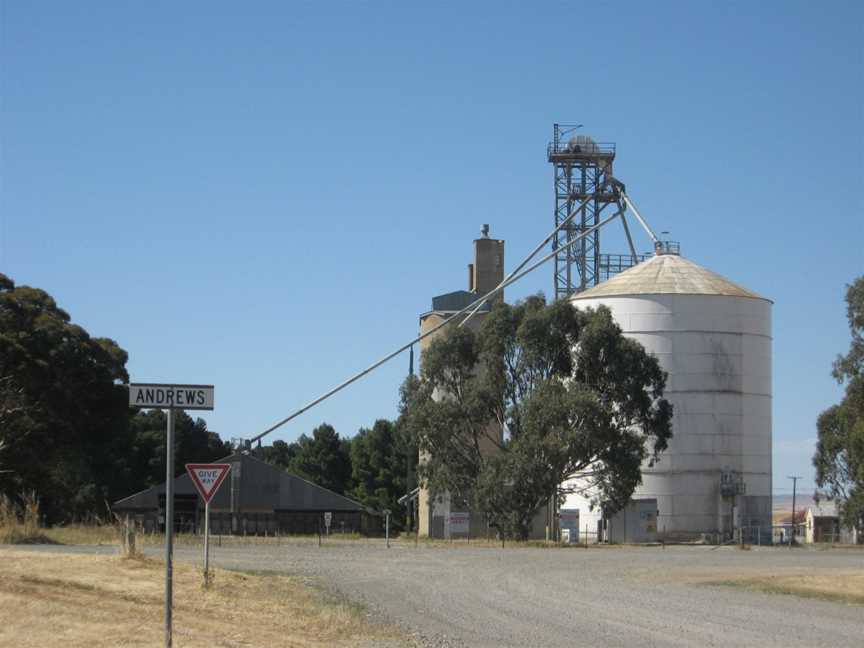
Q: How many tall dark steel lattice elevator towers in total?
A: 1